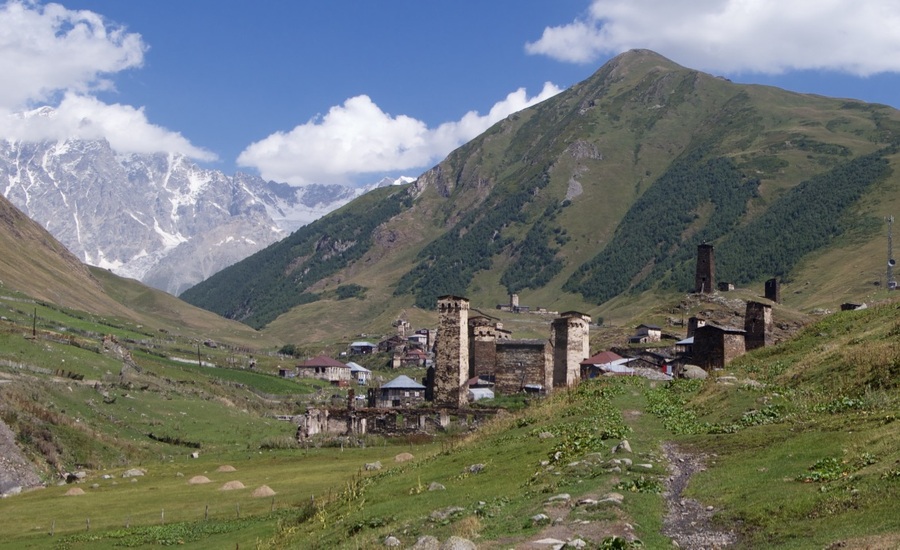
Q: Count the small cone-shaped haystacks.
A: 6